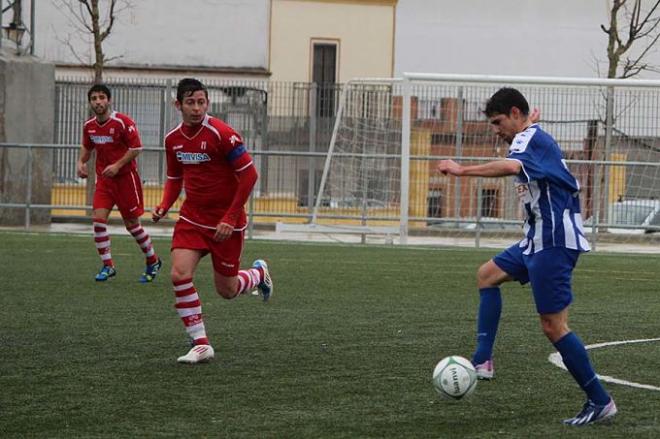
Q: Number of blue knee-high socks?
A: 2